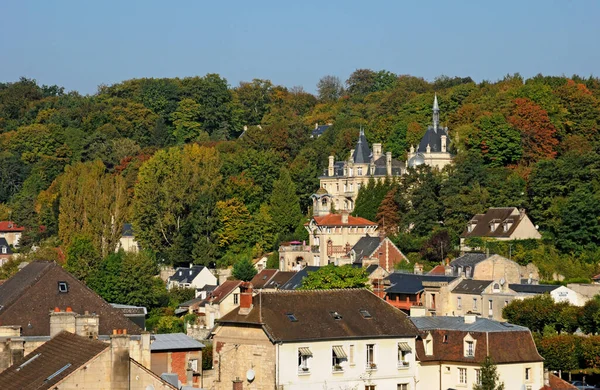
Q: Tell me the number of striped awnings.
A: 3